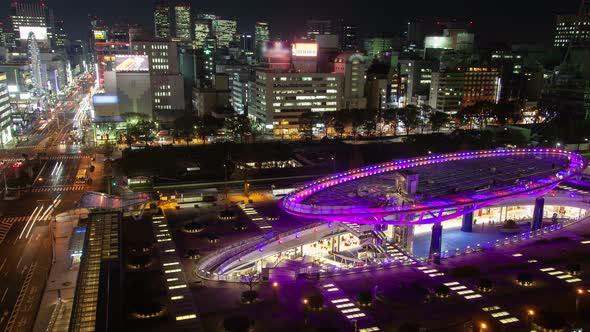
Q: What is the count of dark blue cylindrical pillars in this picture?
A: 3